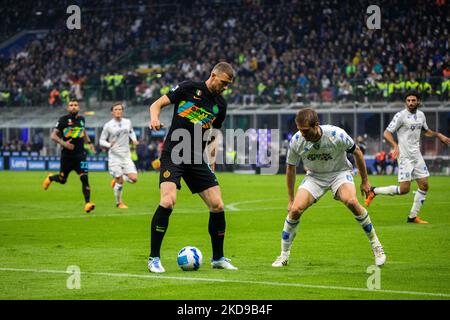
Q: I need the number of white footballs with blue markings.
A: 1